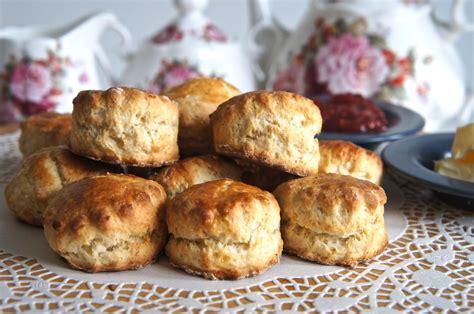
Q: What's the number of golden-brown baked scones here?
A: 10